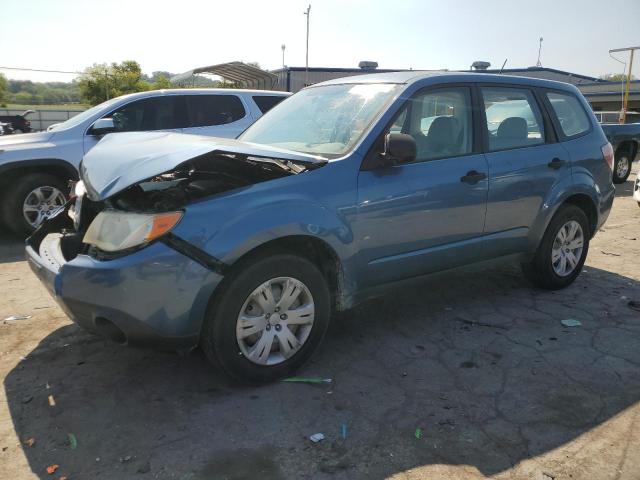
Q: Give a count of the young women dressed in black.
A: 0